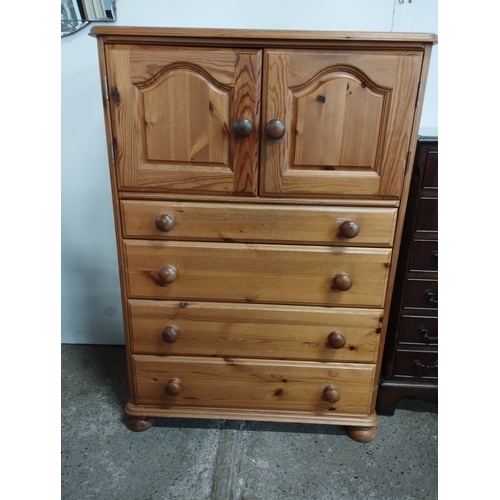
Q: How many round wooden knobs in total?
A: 10